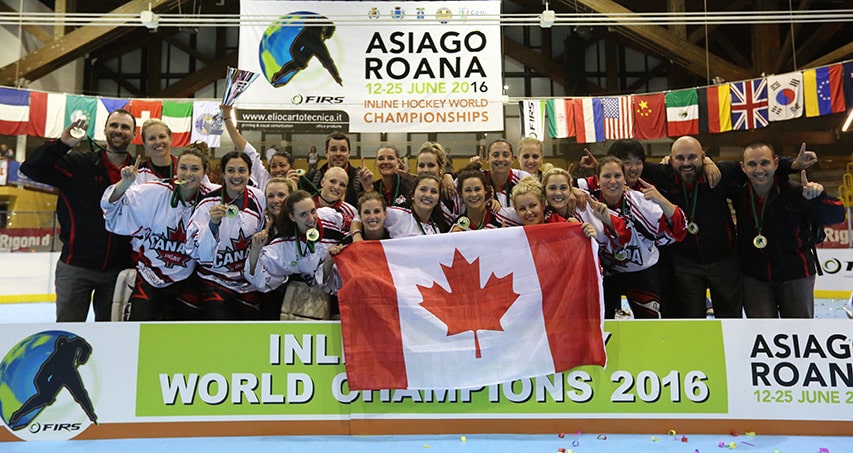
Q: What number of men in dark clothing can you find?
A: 4